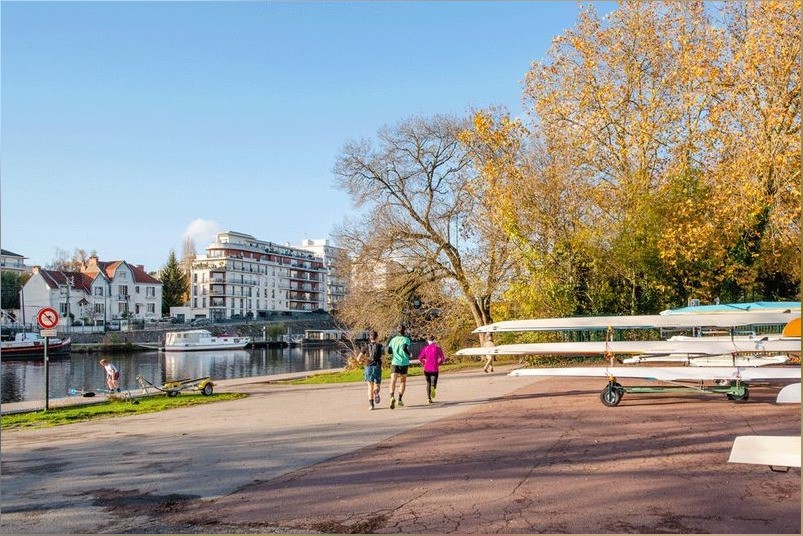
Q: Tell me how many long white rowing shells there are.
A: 3